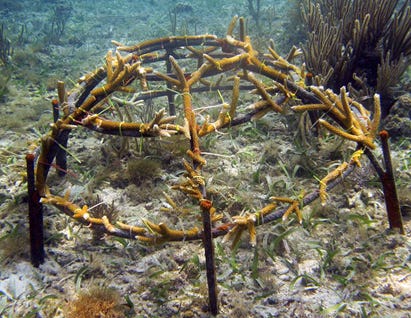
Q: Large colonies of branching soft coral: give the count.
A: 1